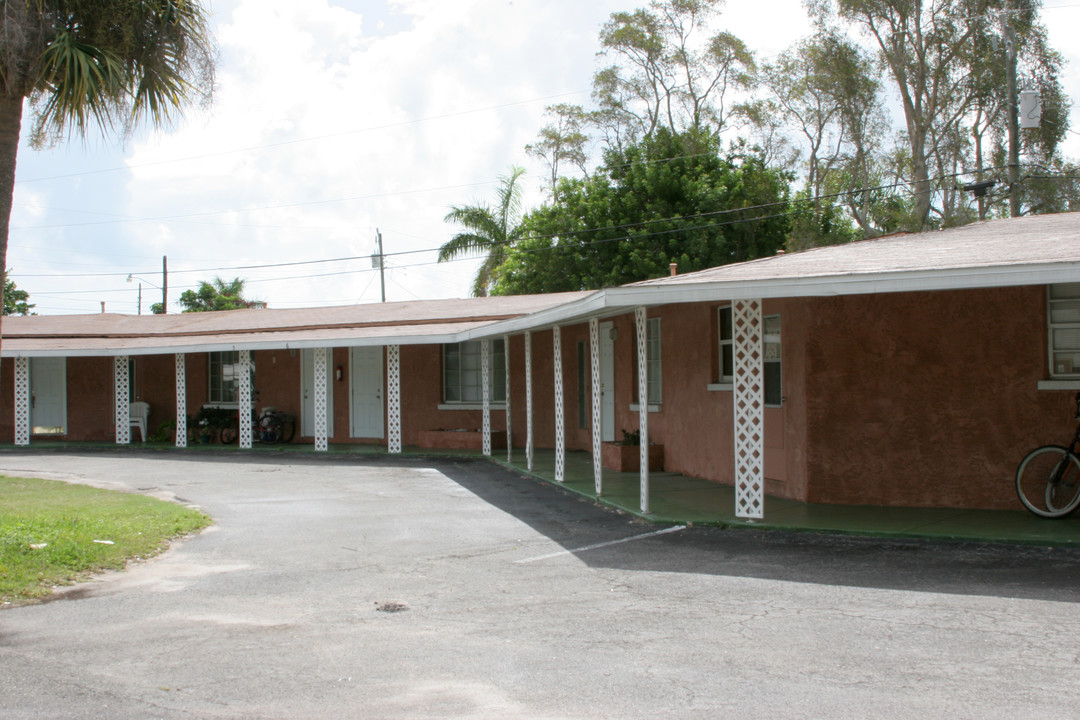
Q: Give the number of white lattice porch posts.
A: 13